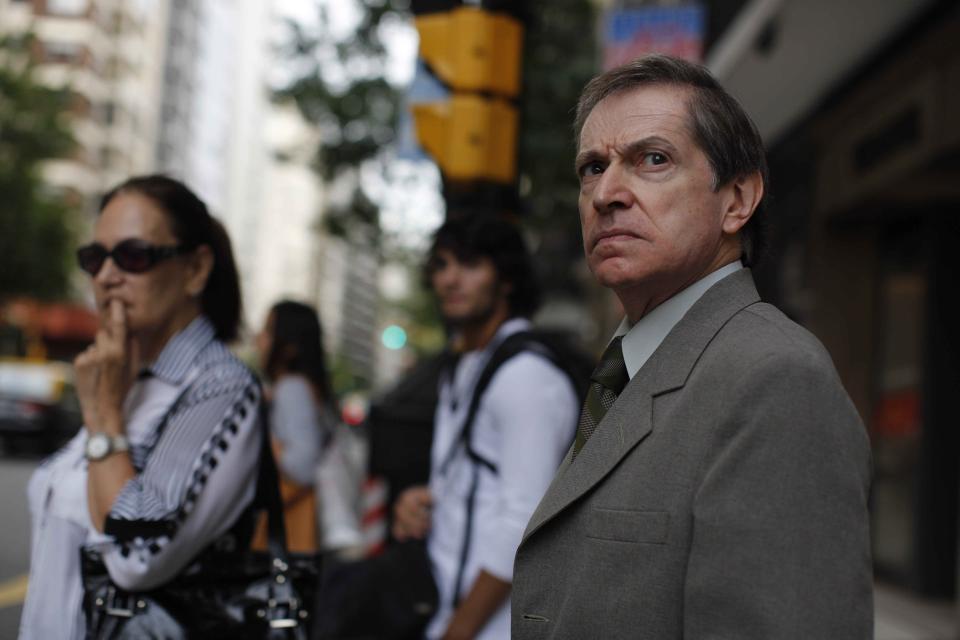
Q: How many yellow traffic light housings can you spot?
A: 2